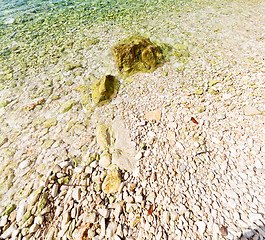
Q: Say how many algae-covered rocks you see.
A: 2